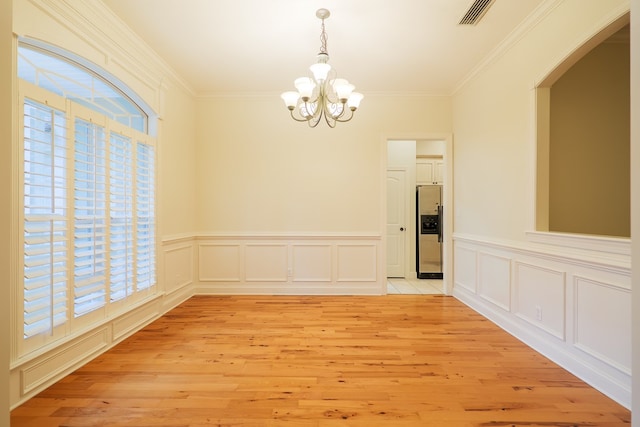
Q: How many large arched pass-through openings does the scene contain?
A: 1